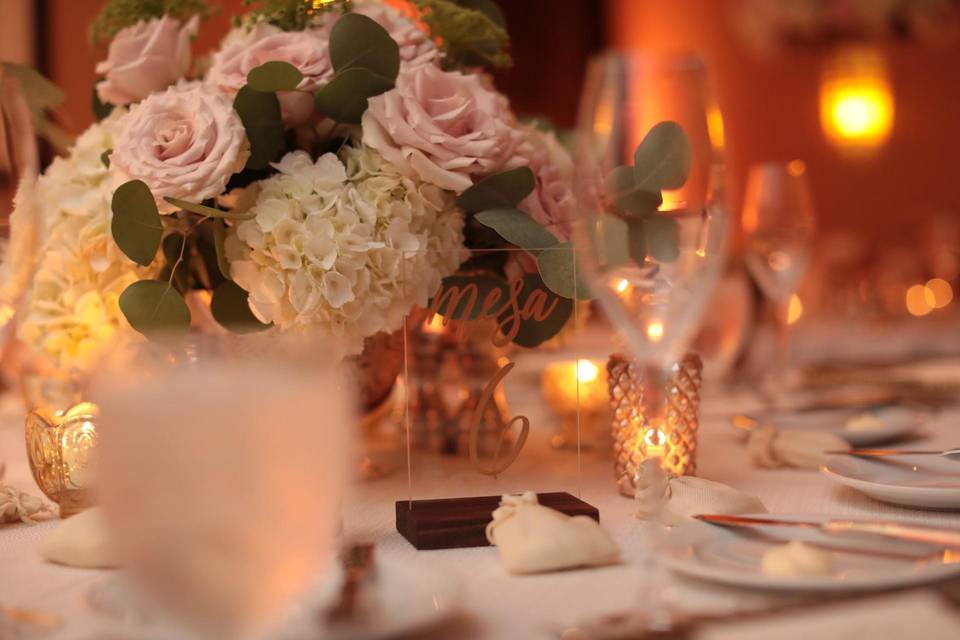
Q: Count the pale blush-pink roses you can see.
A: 6